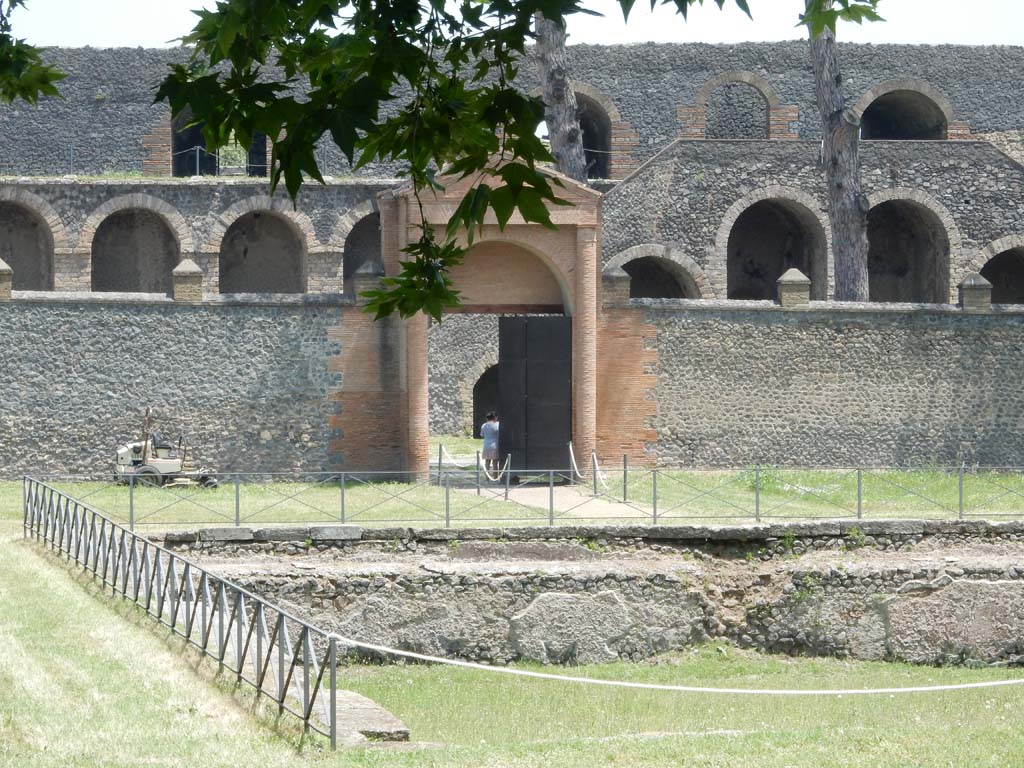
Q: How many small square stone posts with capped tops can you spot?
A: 6